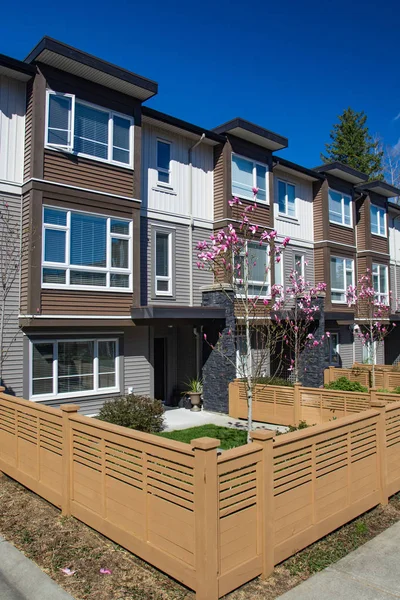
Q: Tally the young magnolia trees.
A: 3